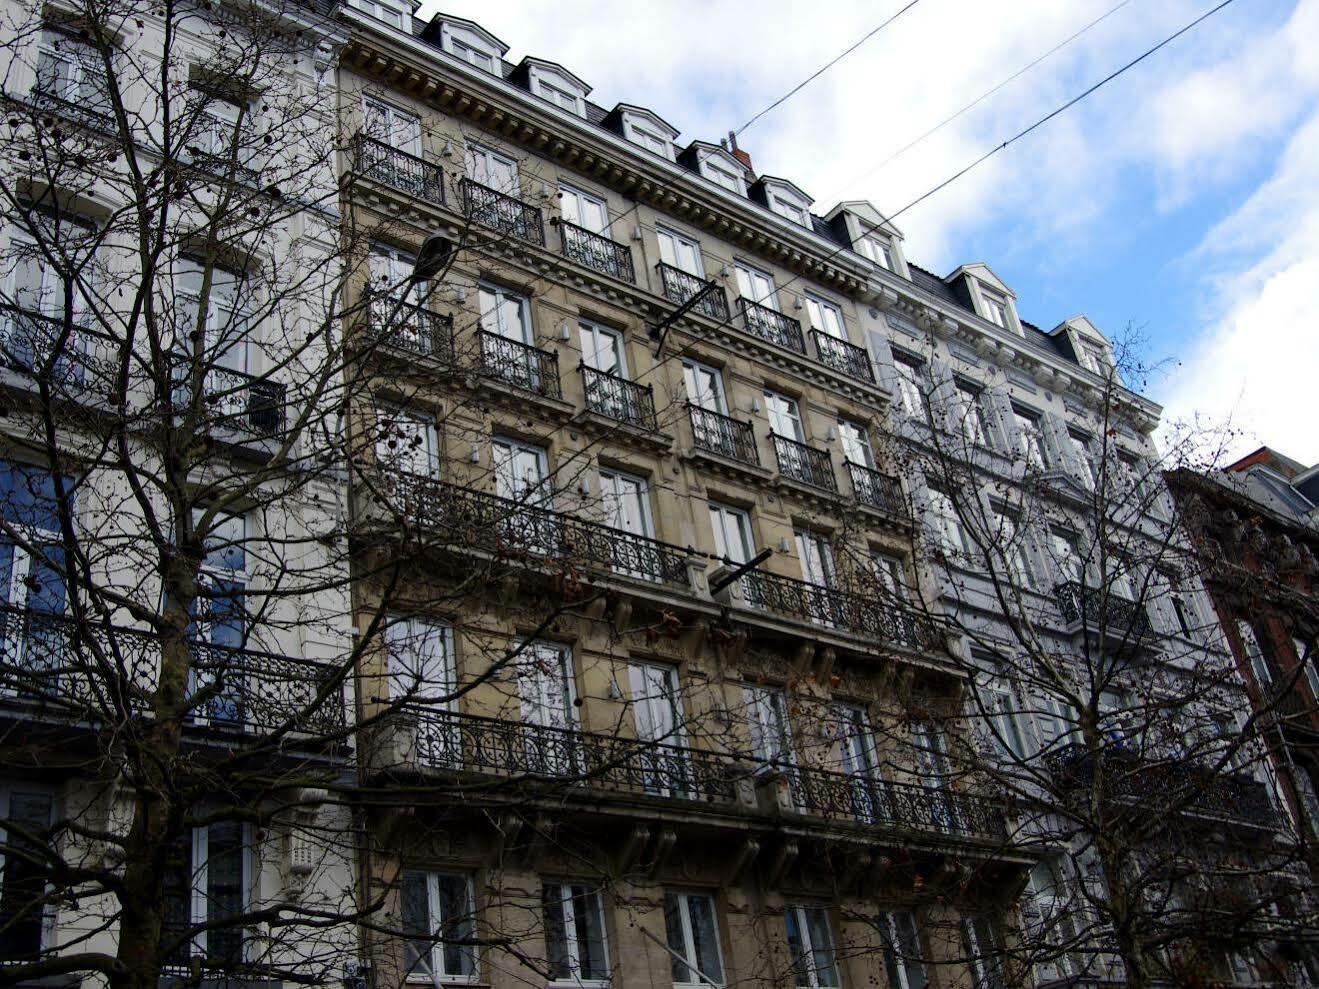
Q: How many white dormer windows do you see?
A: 9